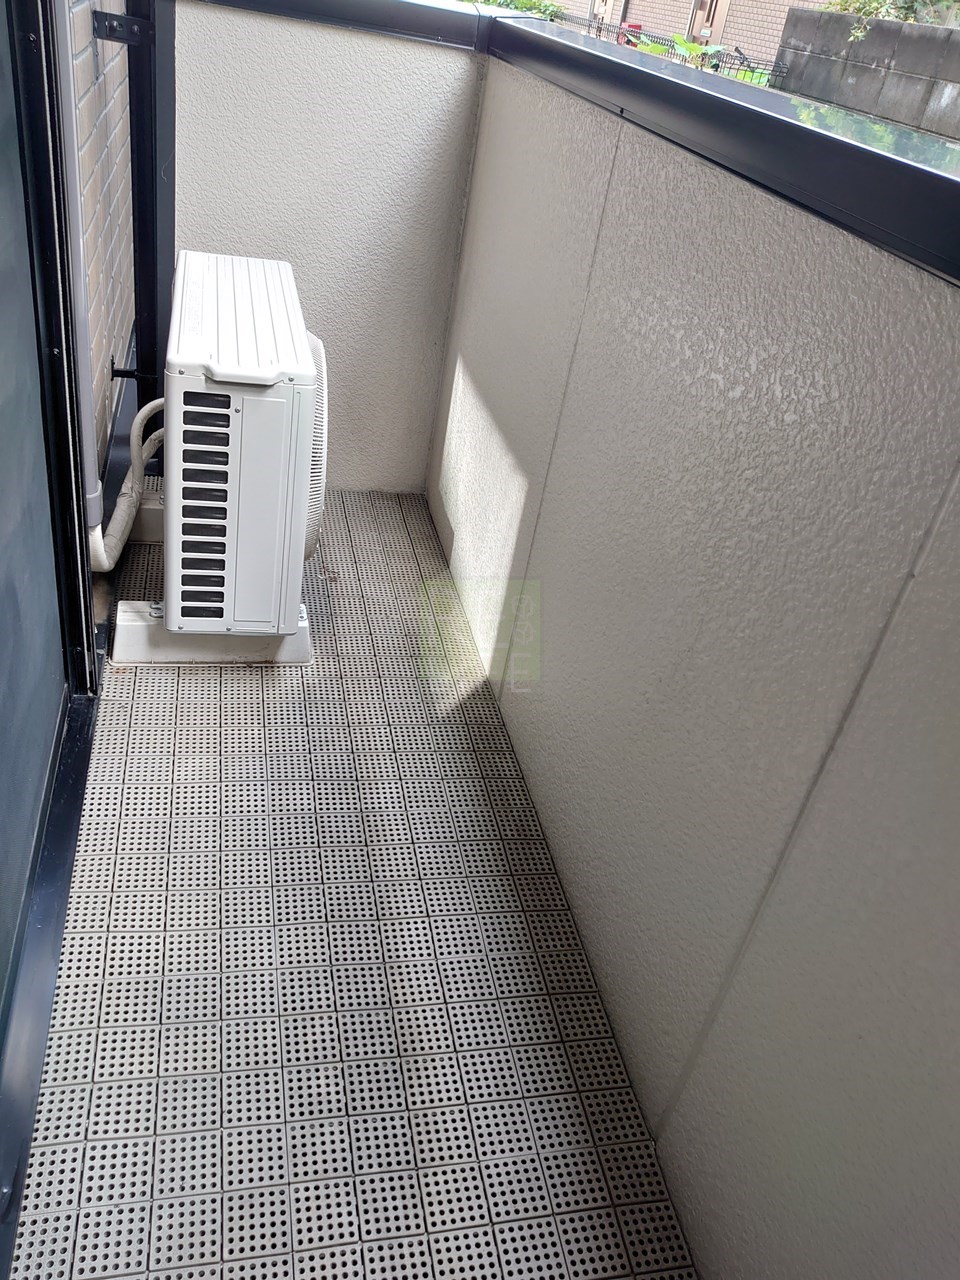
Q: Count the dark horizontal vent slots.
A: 13